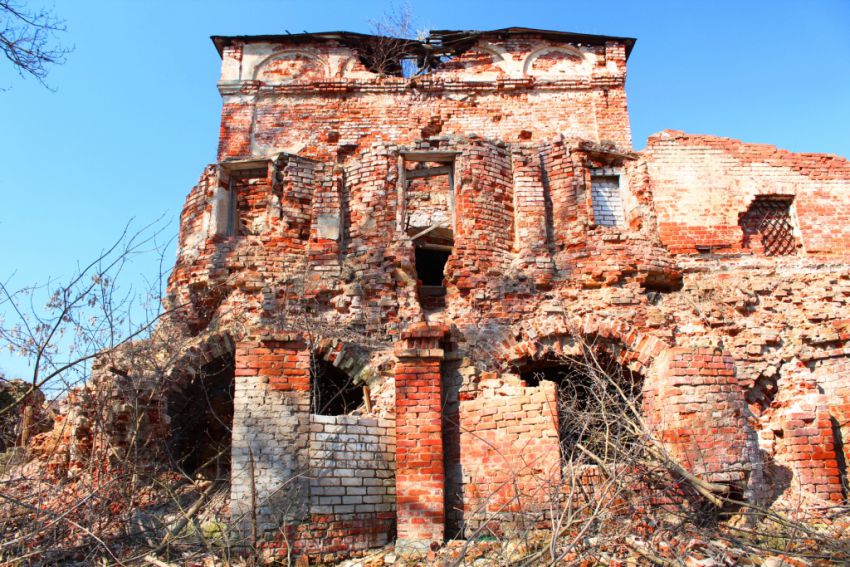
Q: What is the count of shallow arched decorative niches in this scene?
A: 4